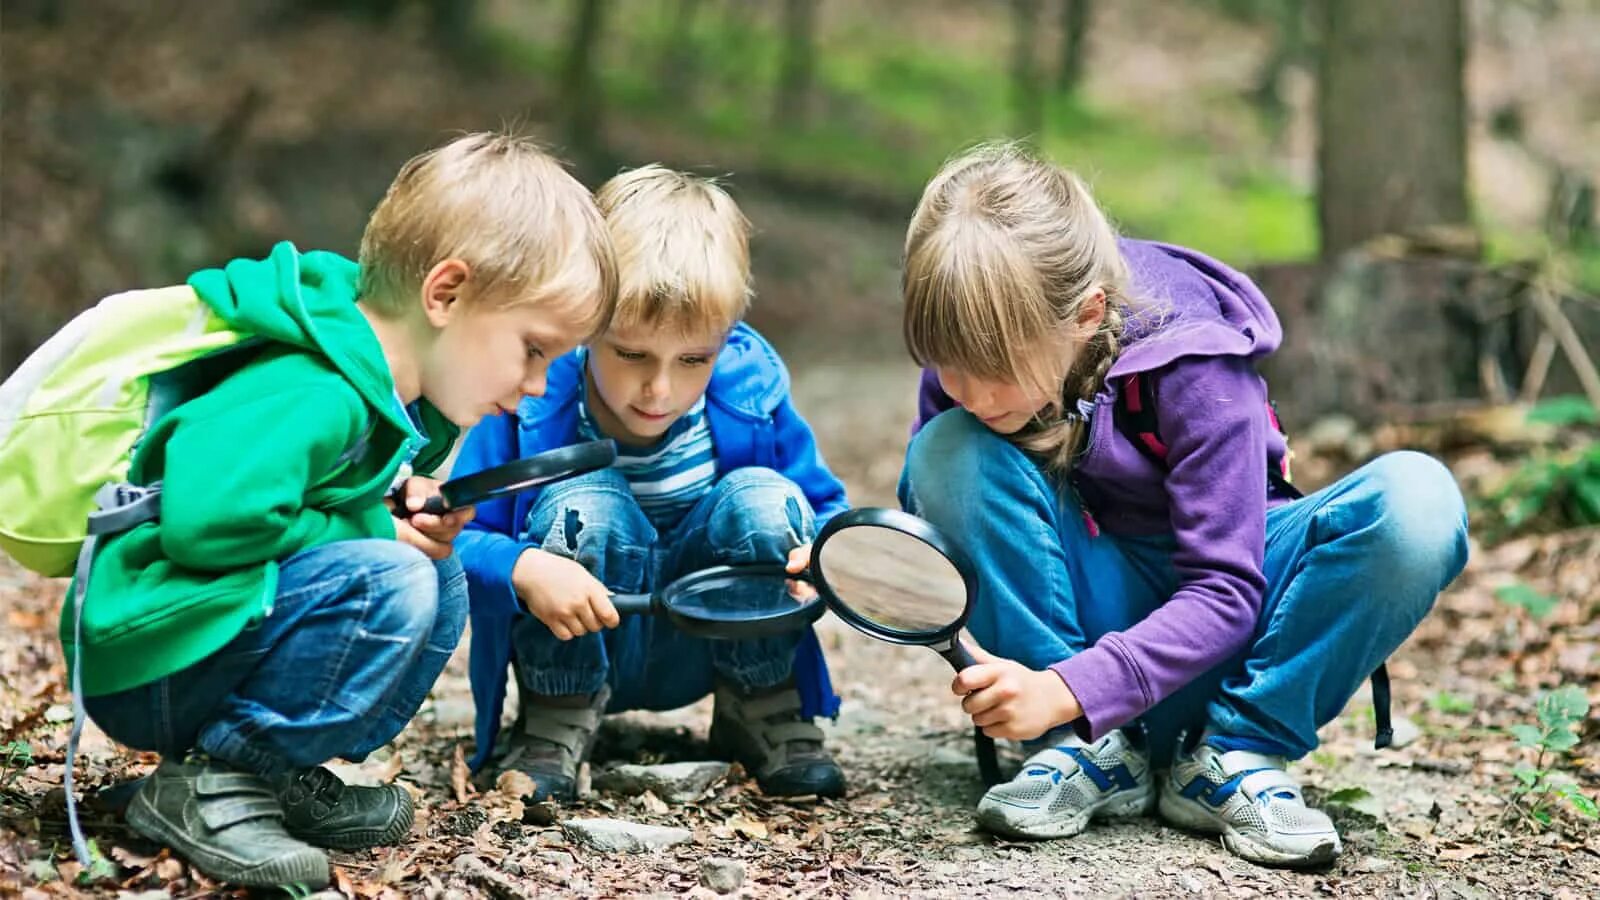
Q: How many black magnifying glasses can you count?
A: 3